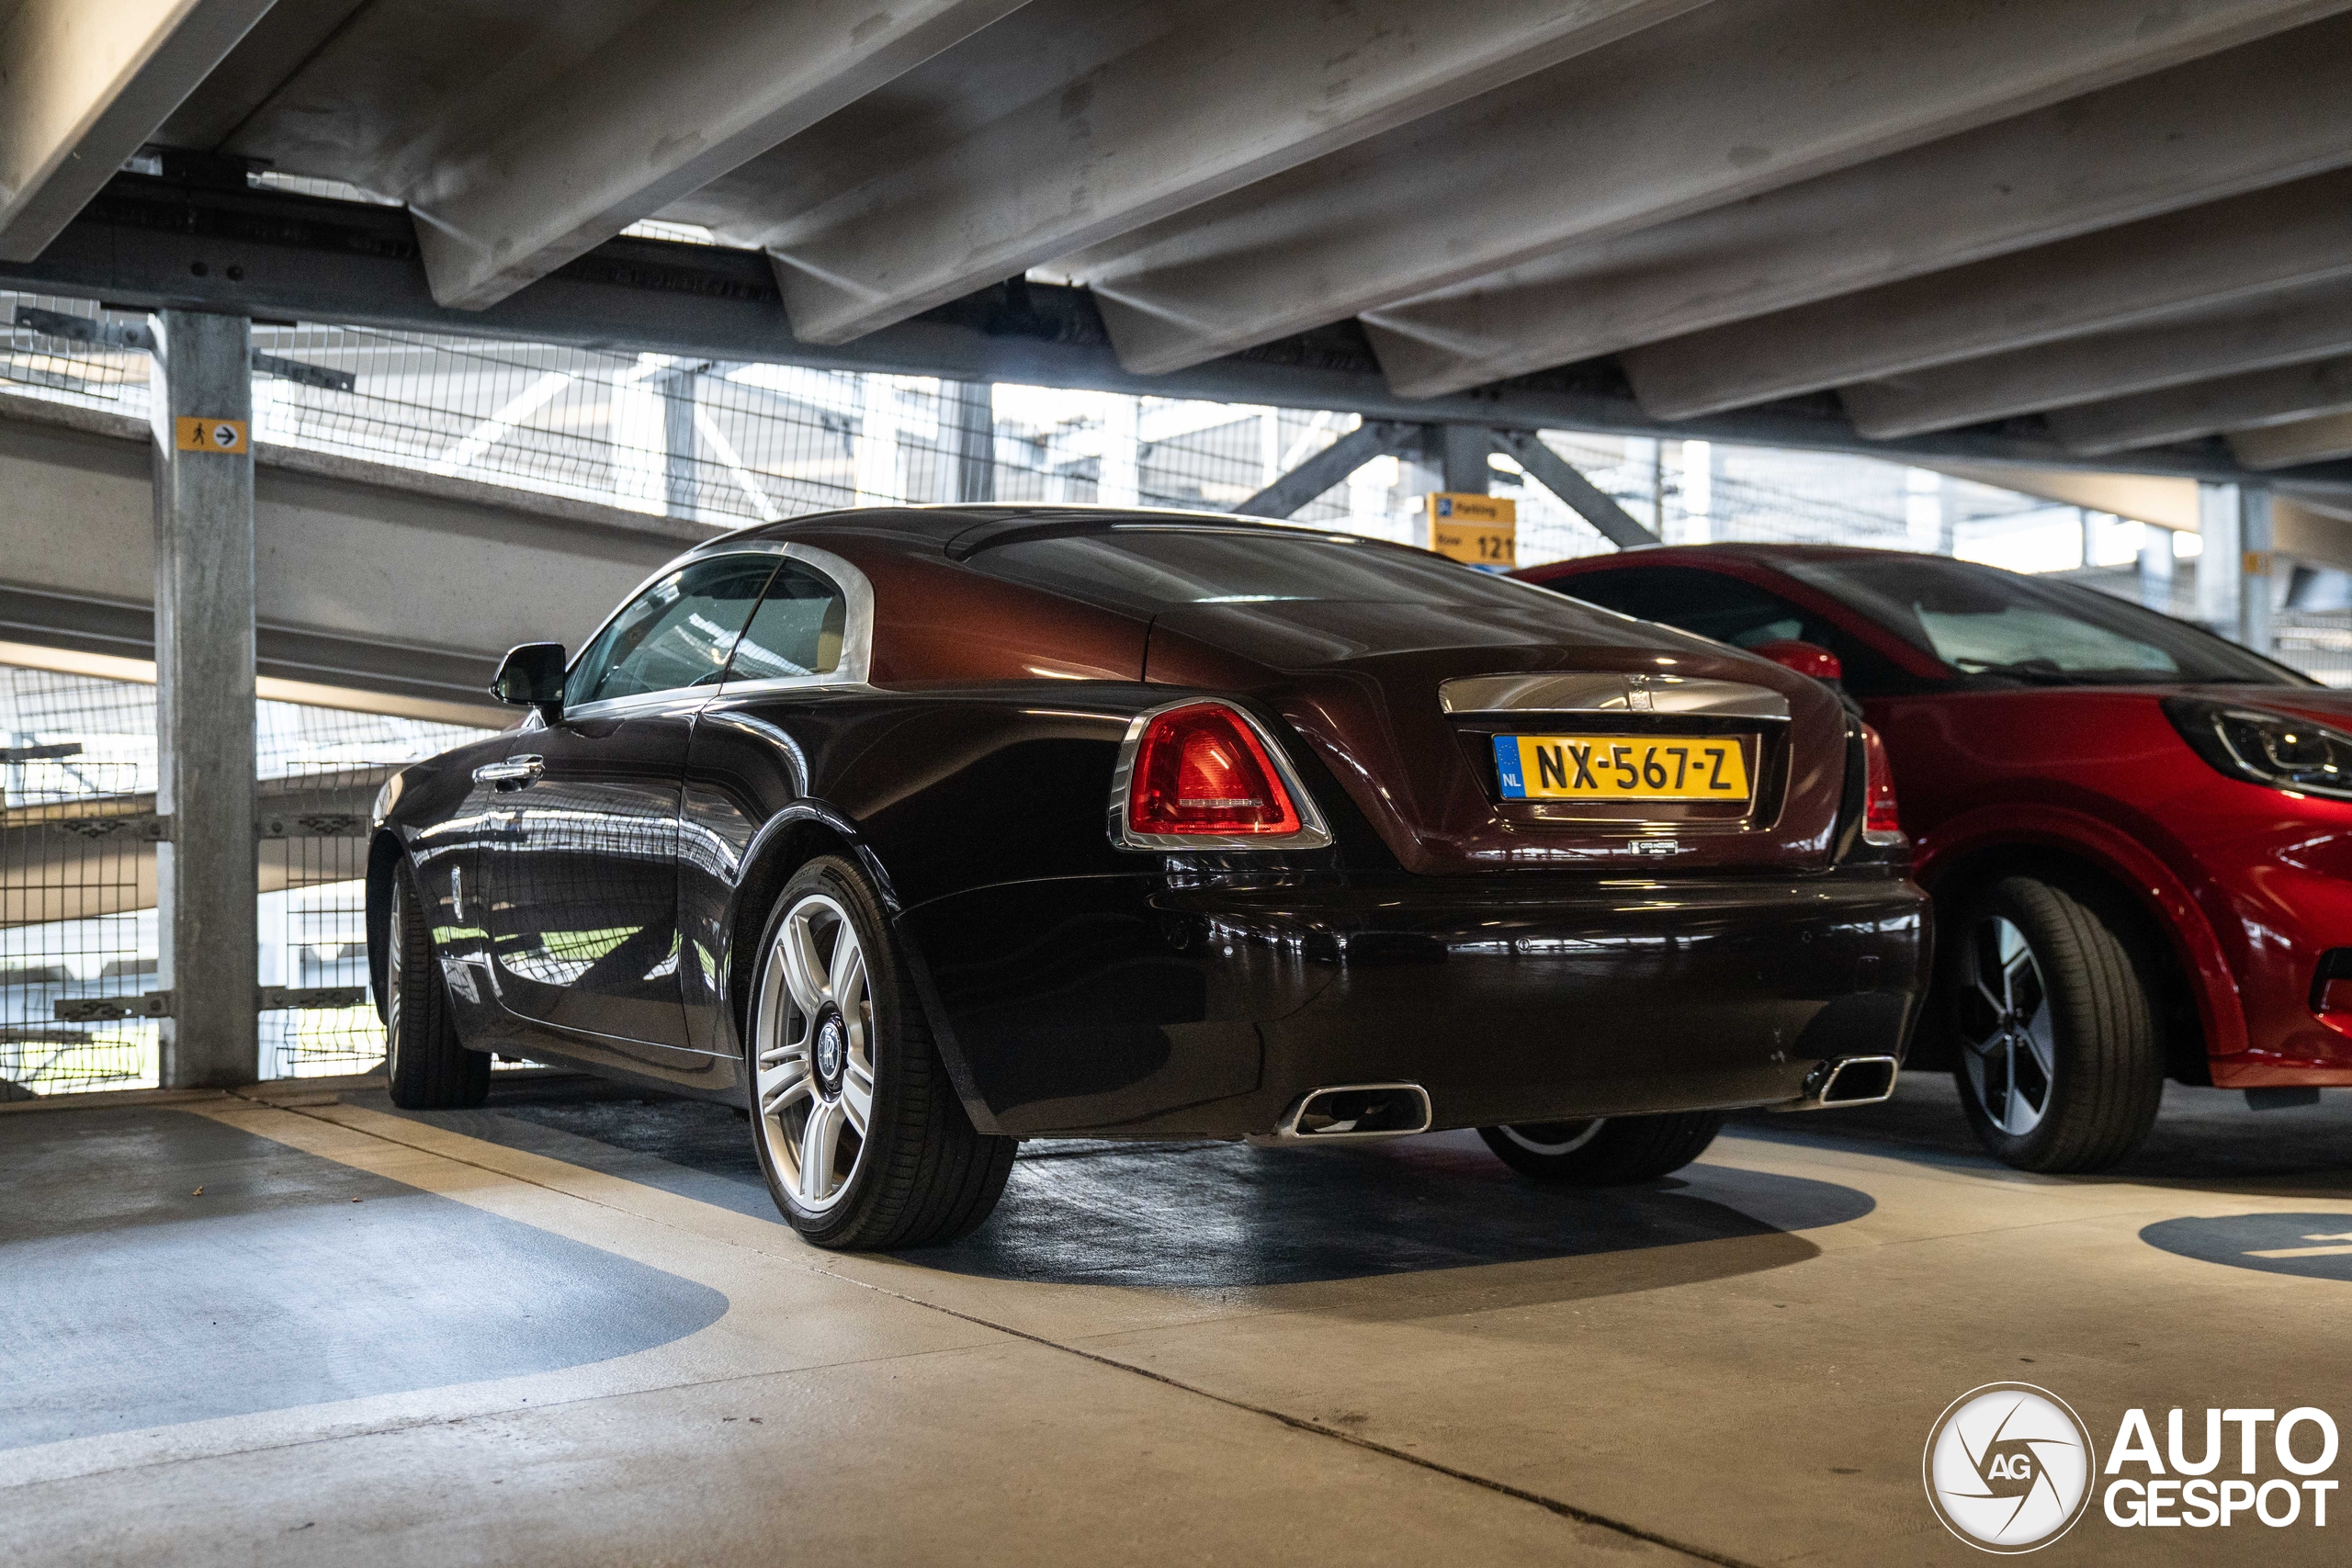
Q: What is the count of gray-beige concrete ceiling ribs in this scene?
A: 9